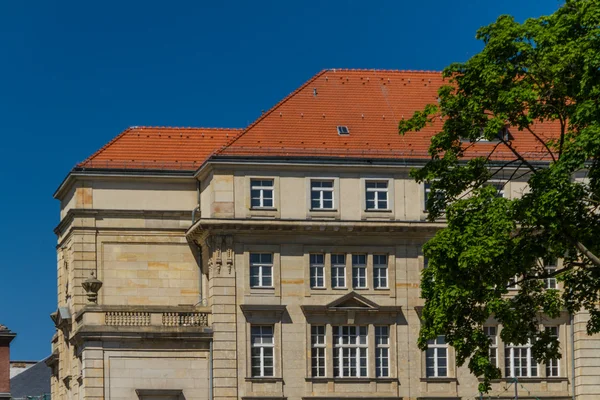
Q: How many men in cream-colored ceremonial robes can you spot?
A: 0